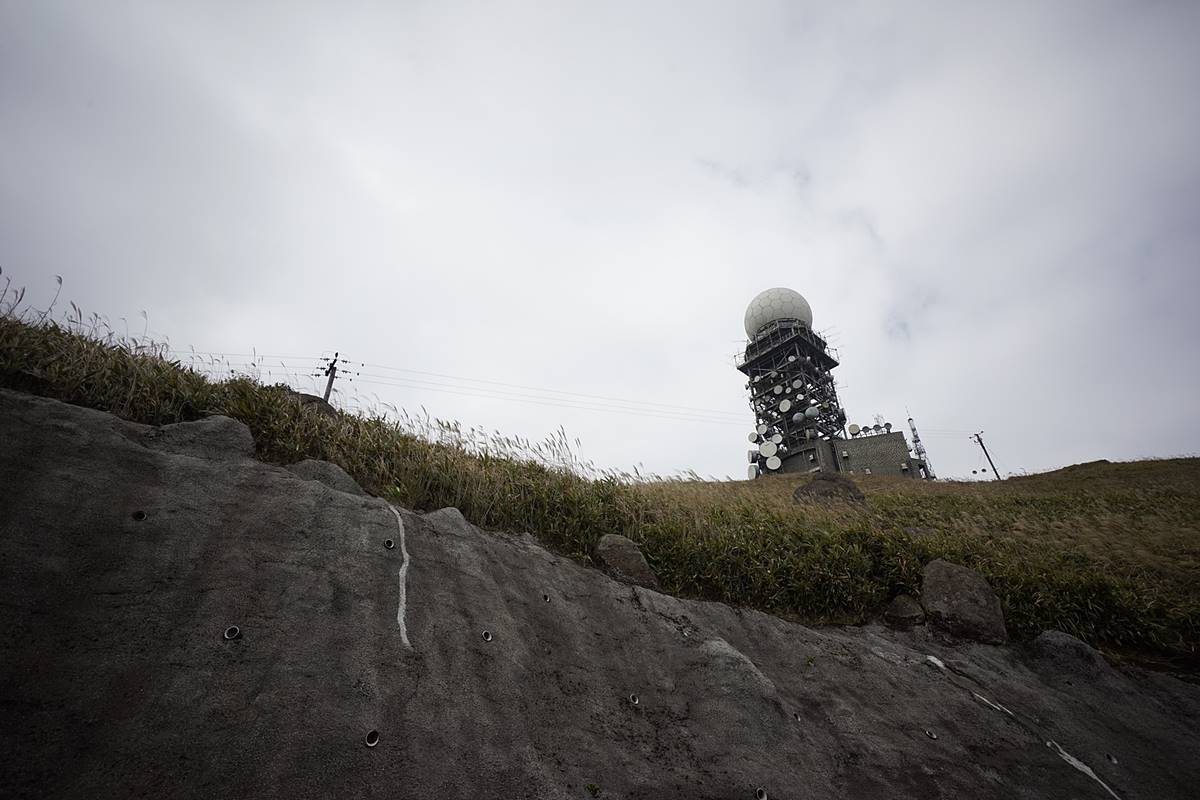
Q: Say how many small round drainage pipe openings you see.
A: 11